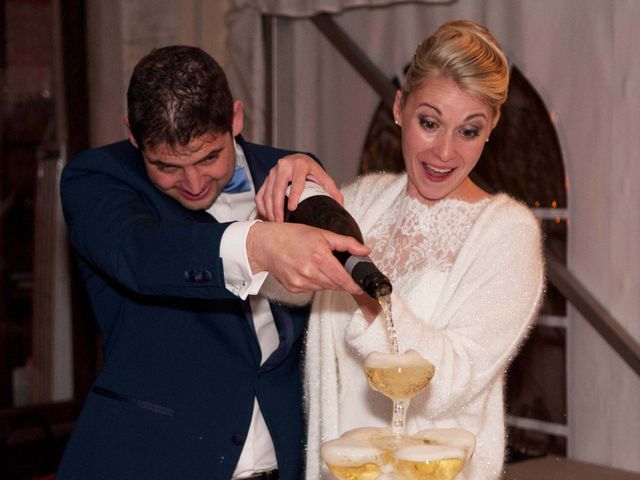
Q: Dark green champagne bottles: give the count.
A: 1